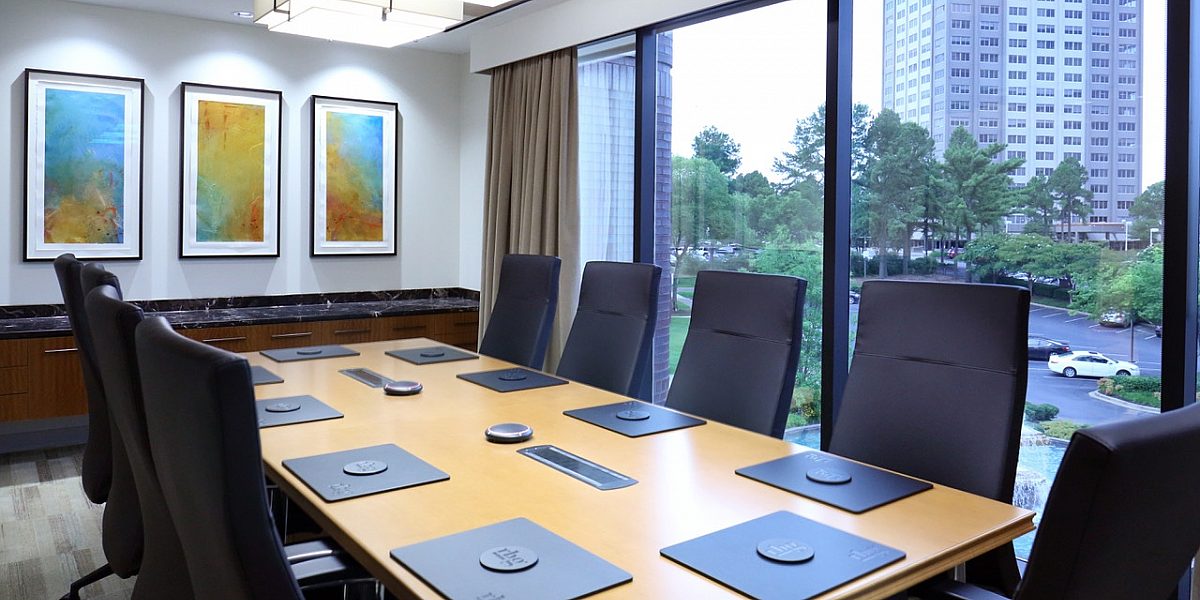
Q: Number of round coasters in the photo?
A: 9